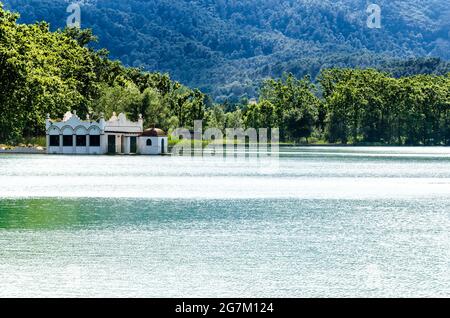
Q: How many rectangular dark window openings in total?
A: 4